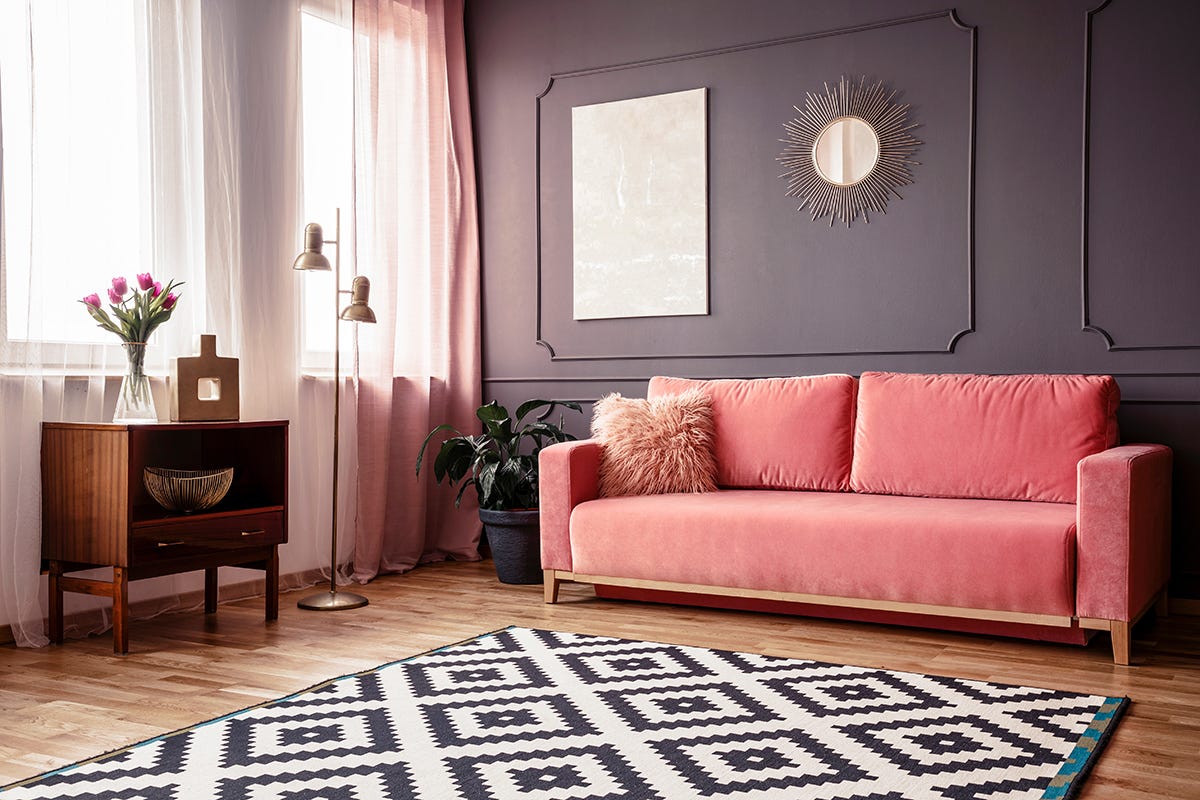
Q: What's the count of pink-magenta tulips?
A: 6